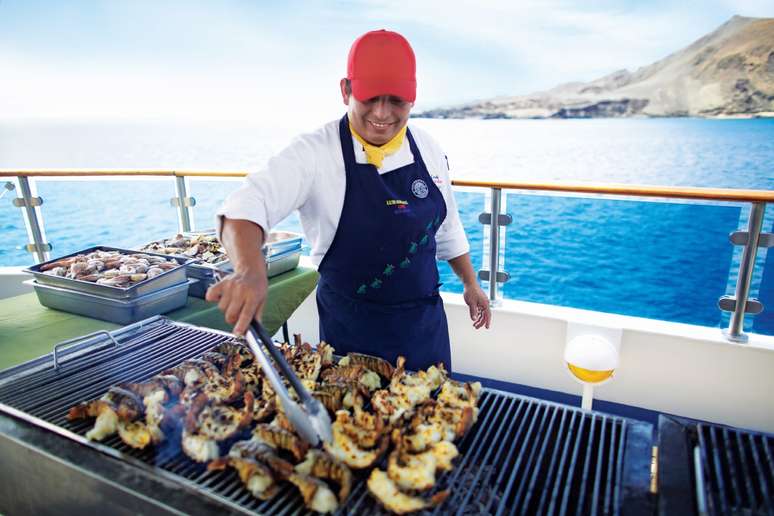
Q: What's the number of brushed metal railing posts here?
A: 4